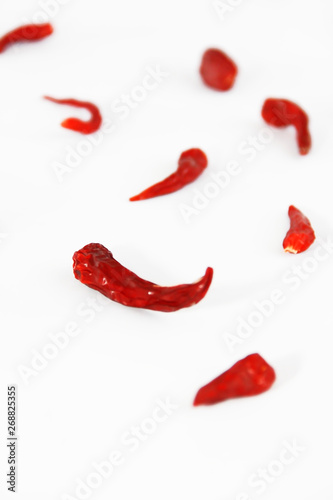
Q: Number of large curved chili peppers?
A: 1